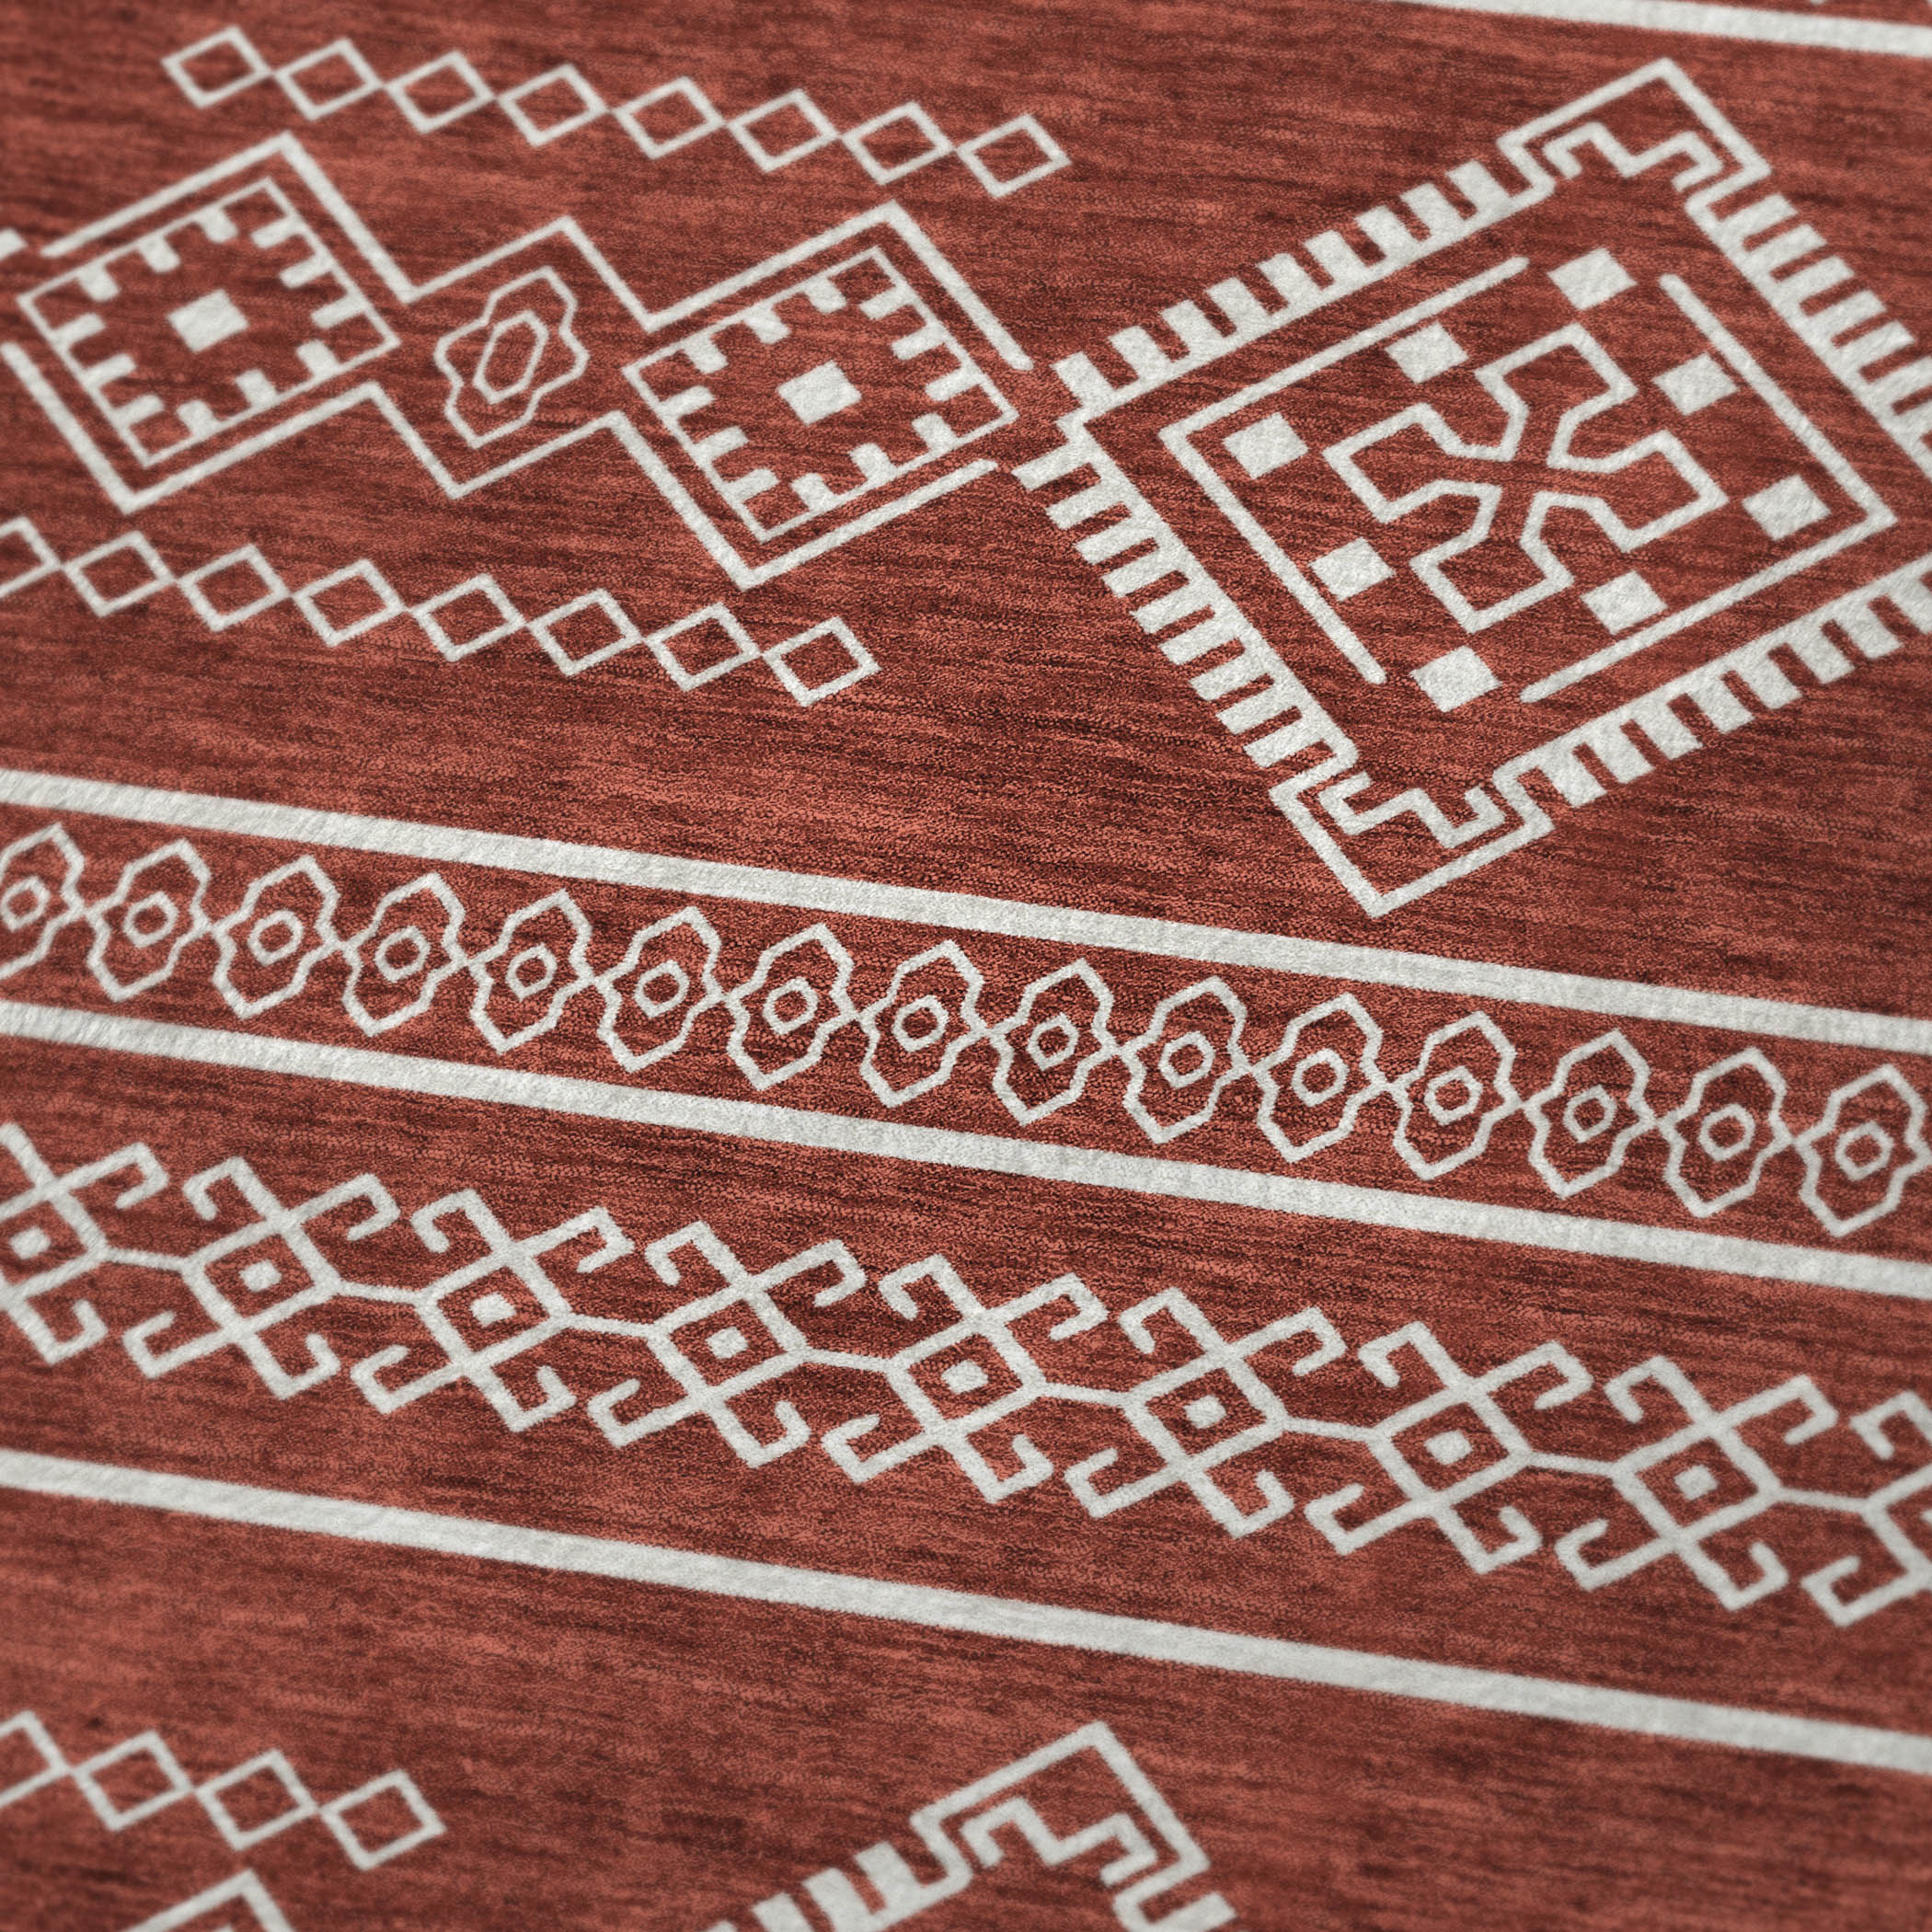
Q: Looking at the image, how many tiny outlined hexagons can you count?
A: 15